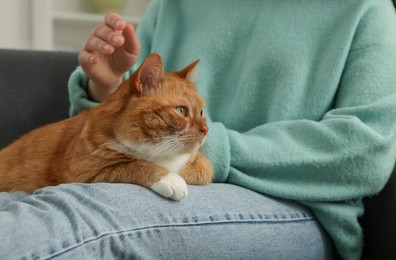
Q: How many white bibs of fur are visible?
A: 1